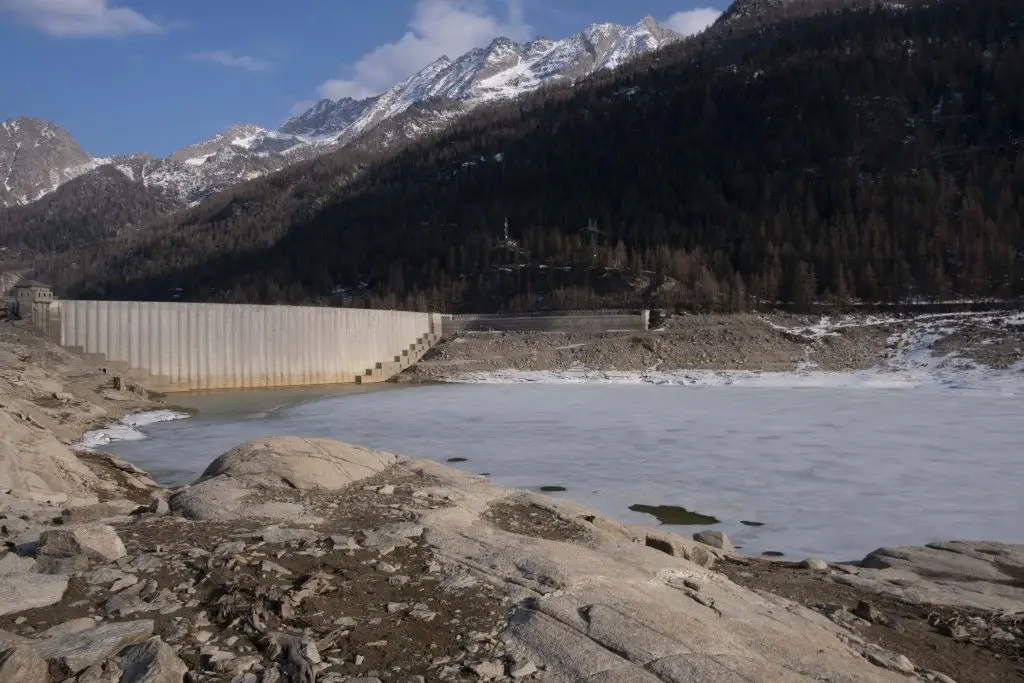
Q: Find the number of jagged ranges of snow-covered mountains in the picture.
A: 1